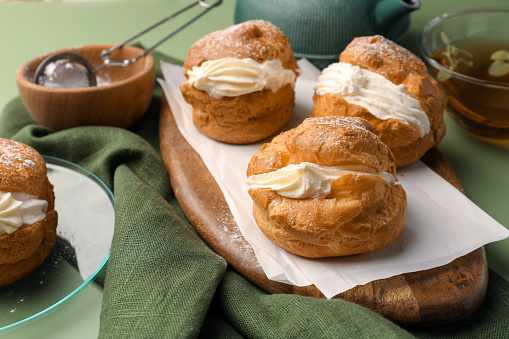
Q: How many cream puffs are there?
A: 4